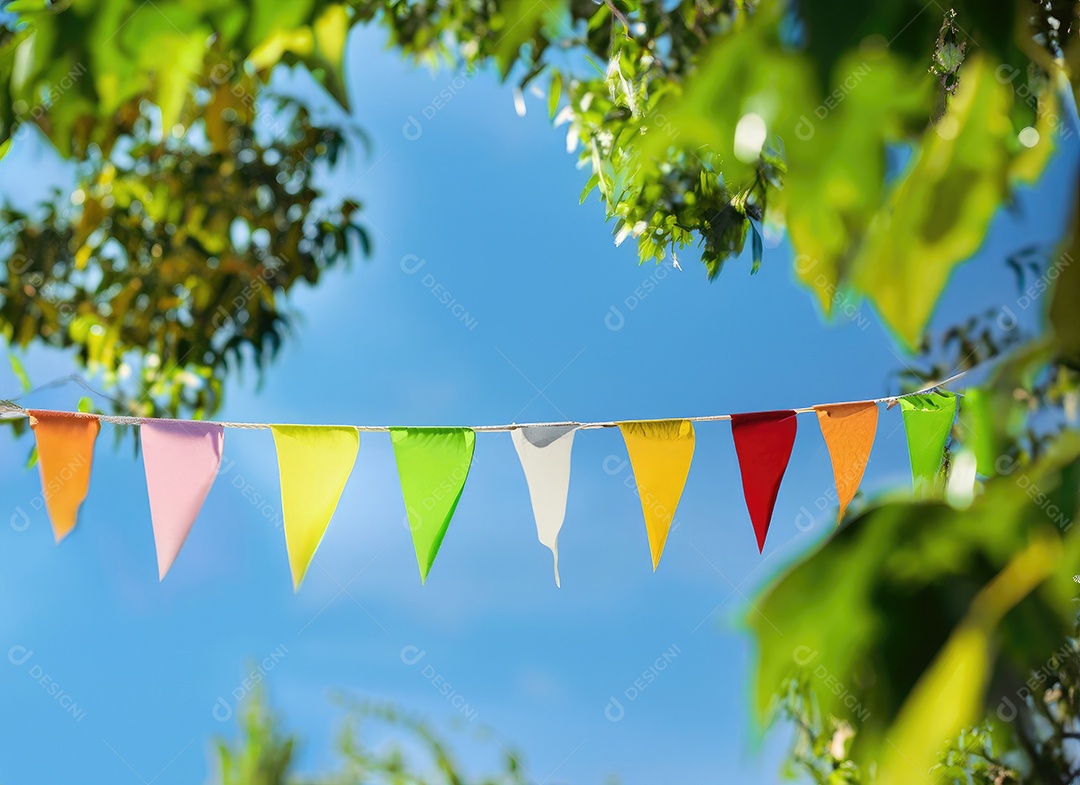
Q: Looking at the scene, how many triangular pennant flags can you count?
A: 9